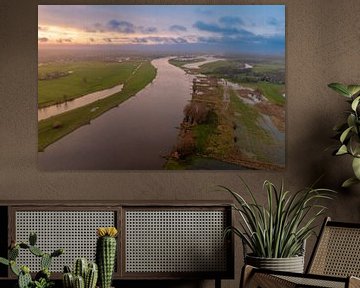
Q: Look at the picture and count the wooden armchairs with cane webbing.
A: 1